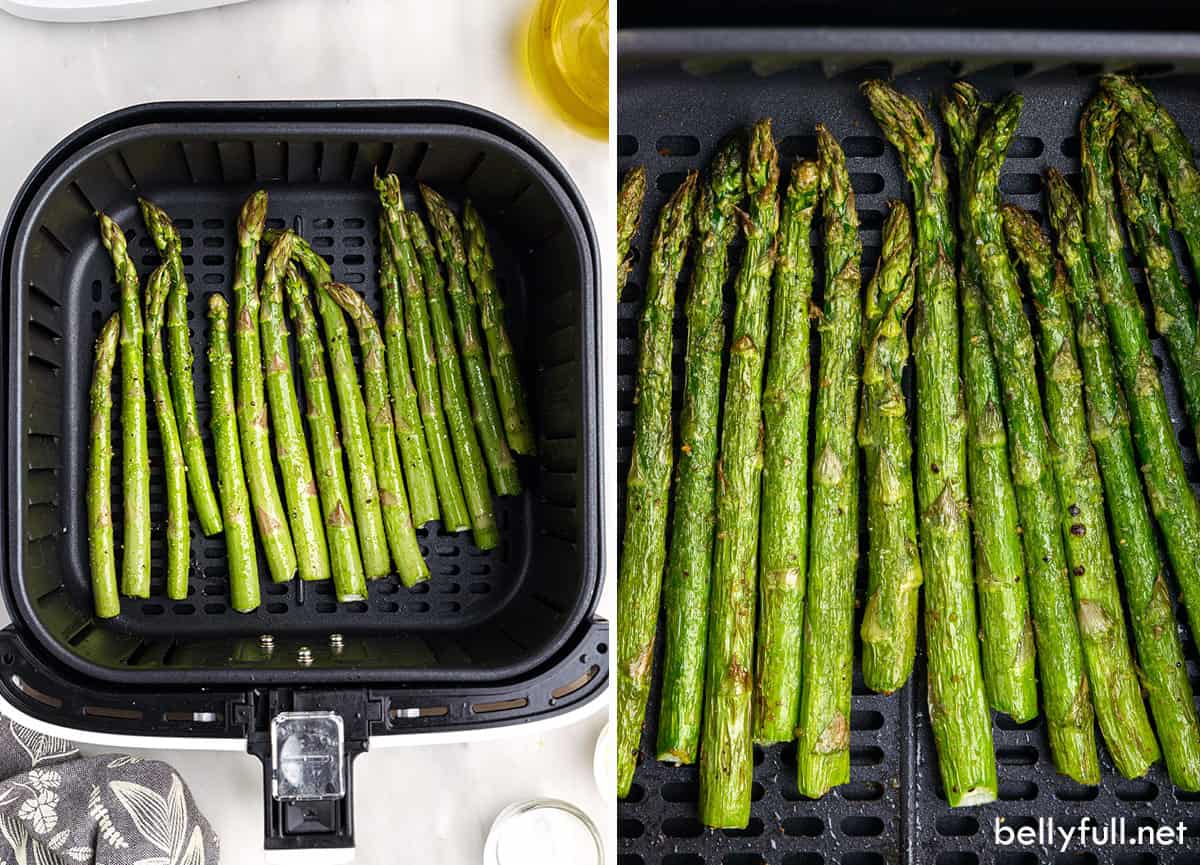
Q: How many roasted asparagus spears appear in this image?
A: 15